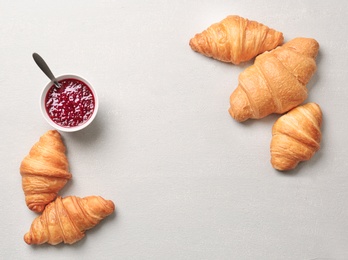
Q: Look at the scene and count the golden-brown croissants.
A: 5